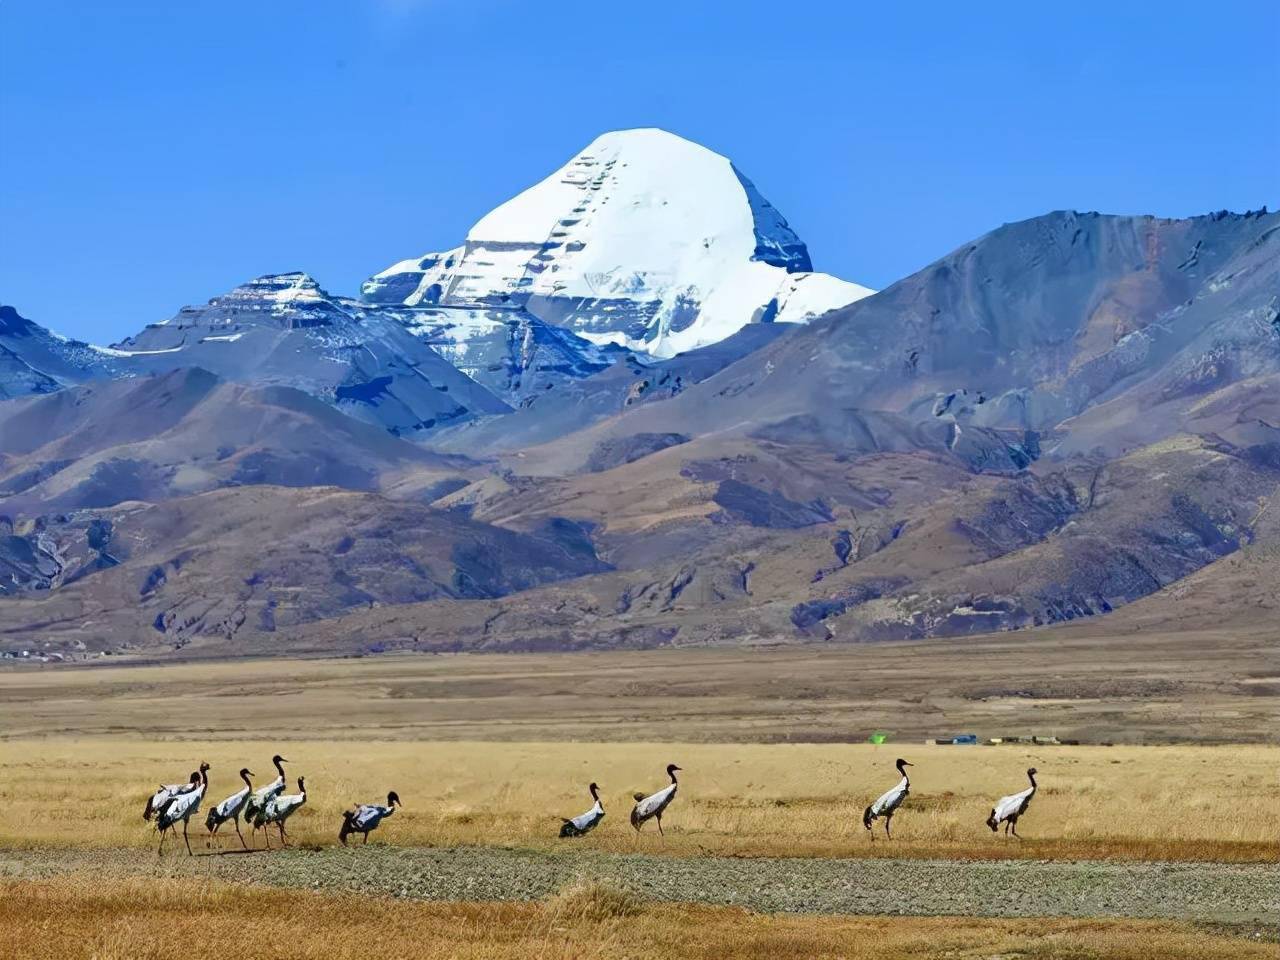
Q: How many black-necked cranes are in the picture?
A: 10